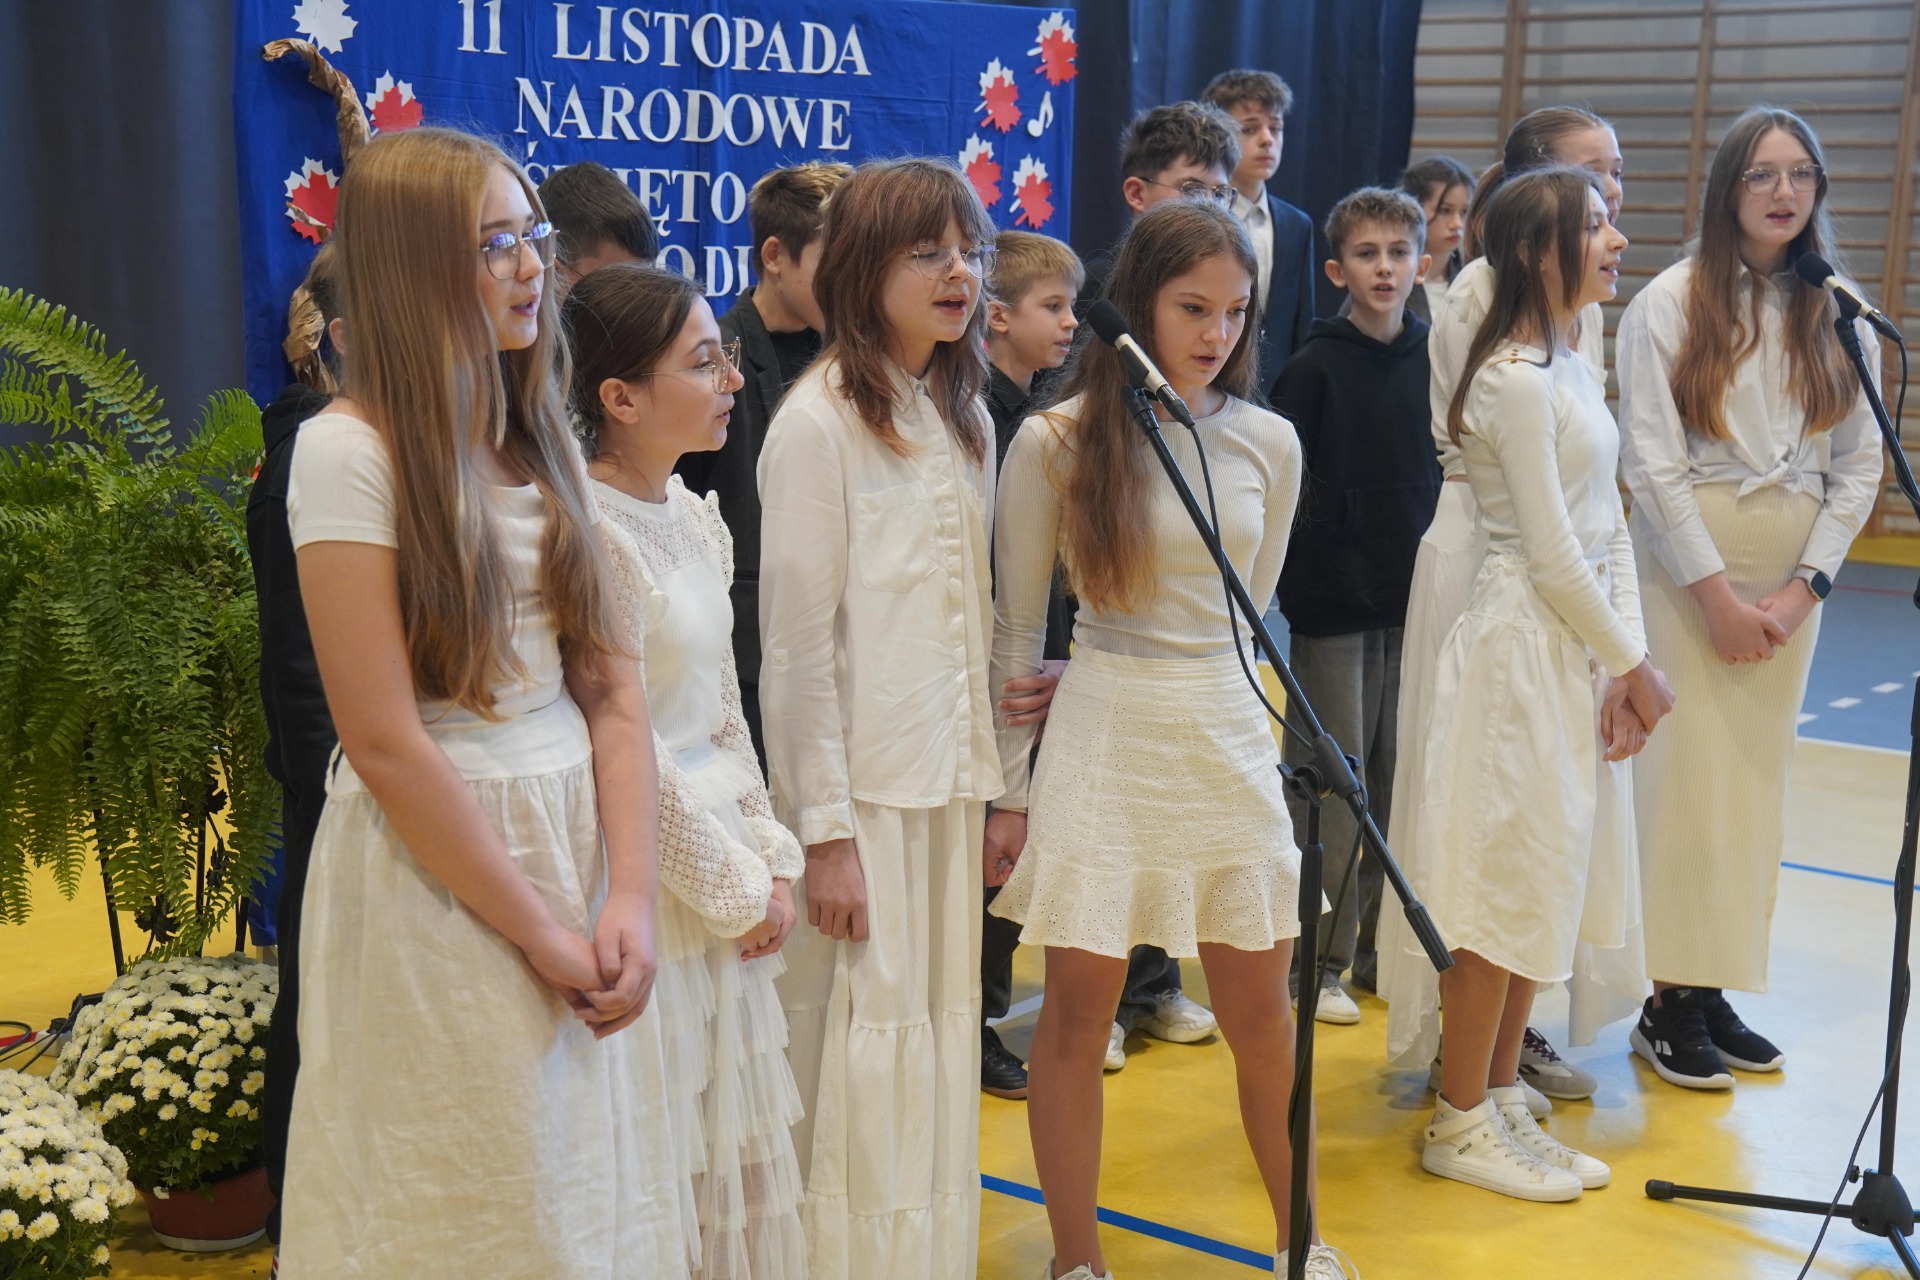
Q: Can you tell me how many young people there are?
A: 15